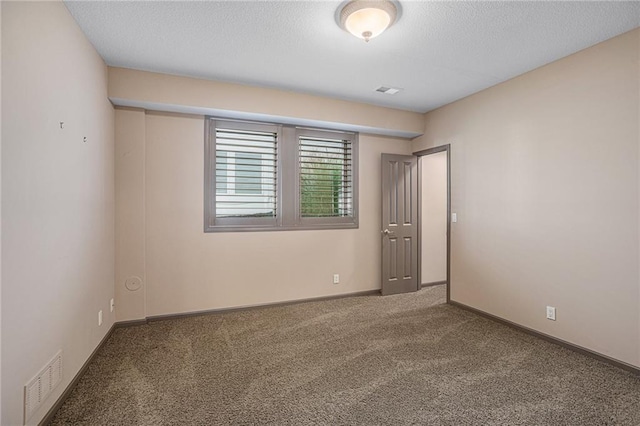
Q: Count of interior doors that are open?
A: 1